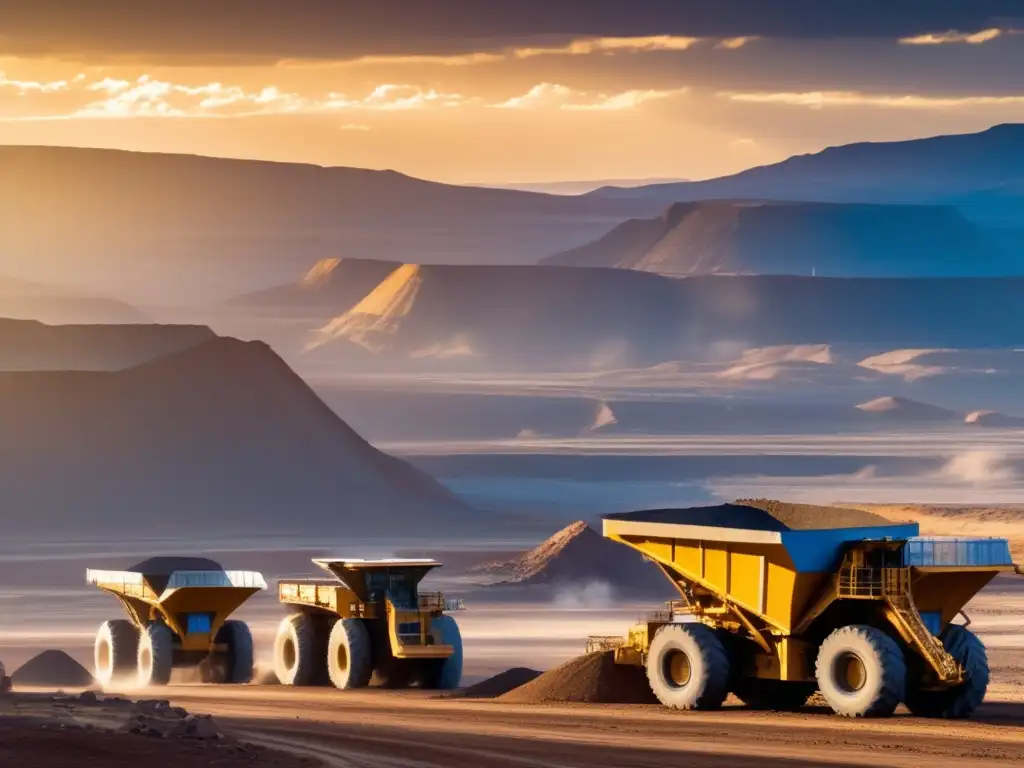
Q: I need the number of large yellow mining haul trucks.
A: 3